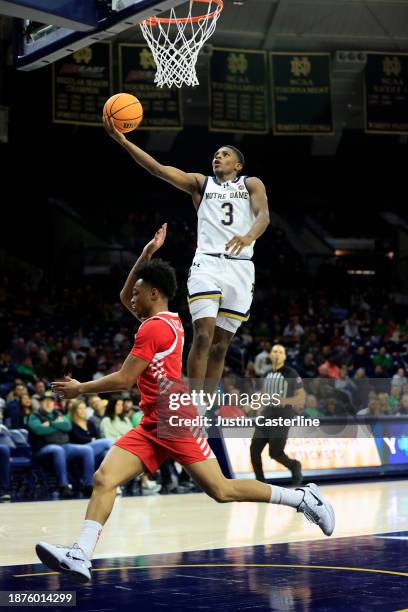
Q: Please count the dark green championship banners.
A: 5